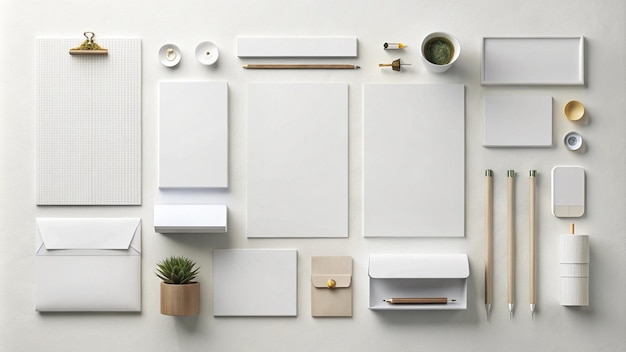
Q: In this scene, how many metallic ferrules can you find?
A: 3